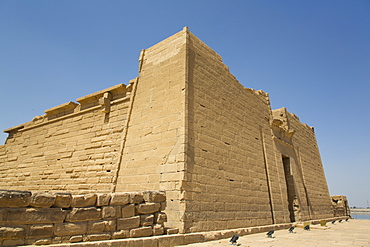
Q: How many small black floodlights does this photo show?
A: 7